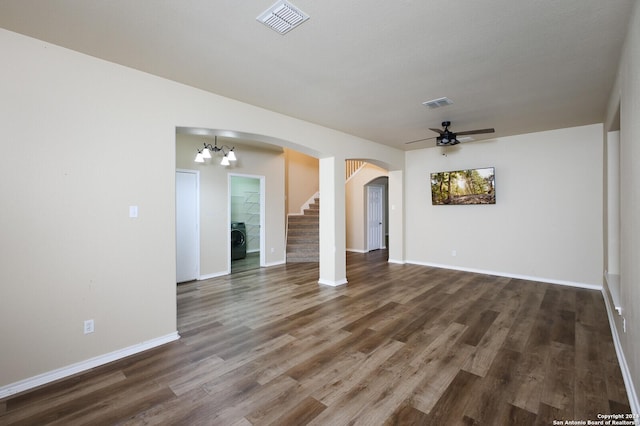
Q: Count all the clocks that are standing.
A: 0